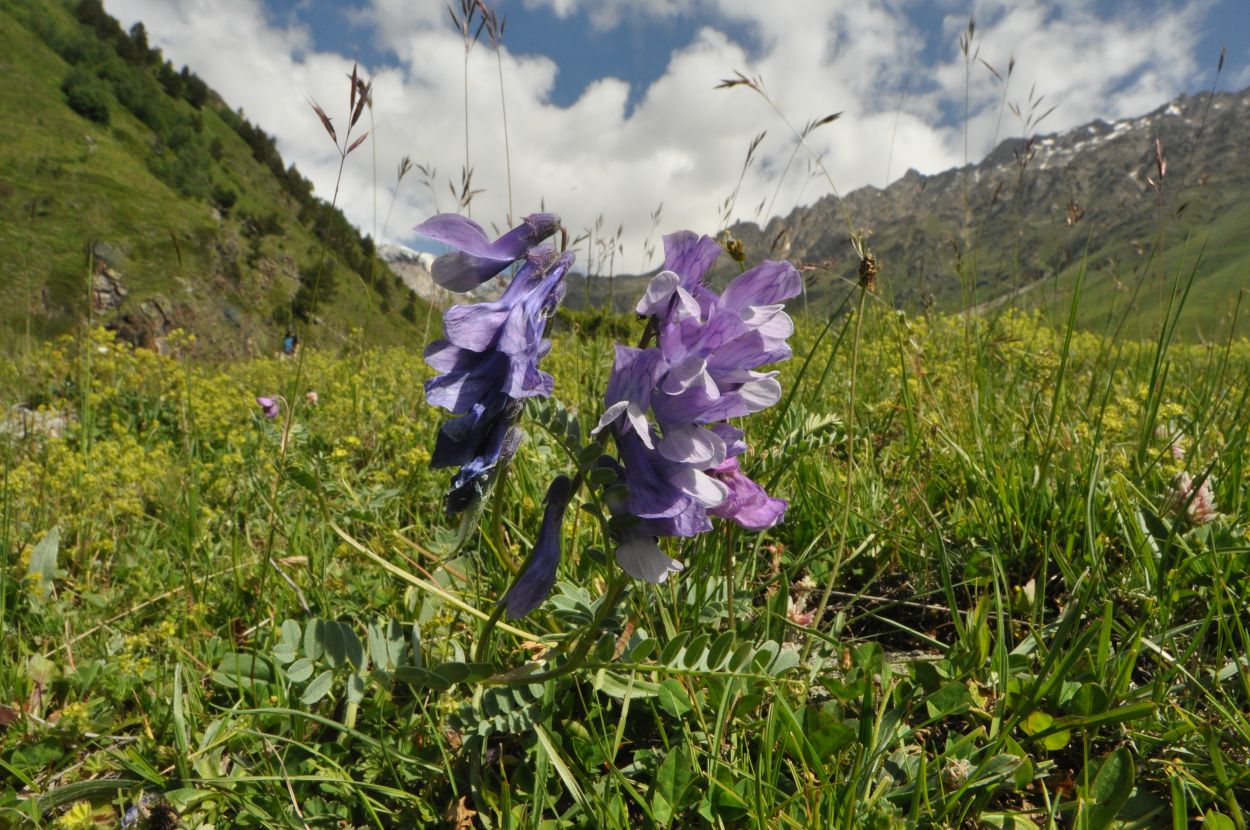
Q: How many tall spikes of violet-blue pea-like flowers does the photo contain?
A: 2